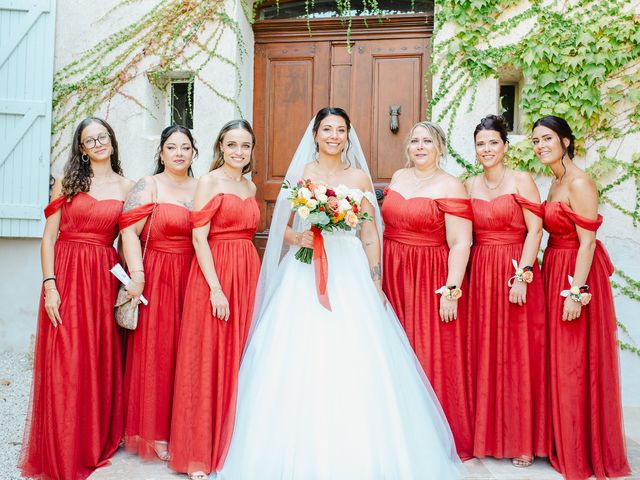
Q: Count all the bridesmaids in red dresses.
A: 6